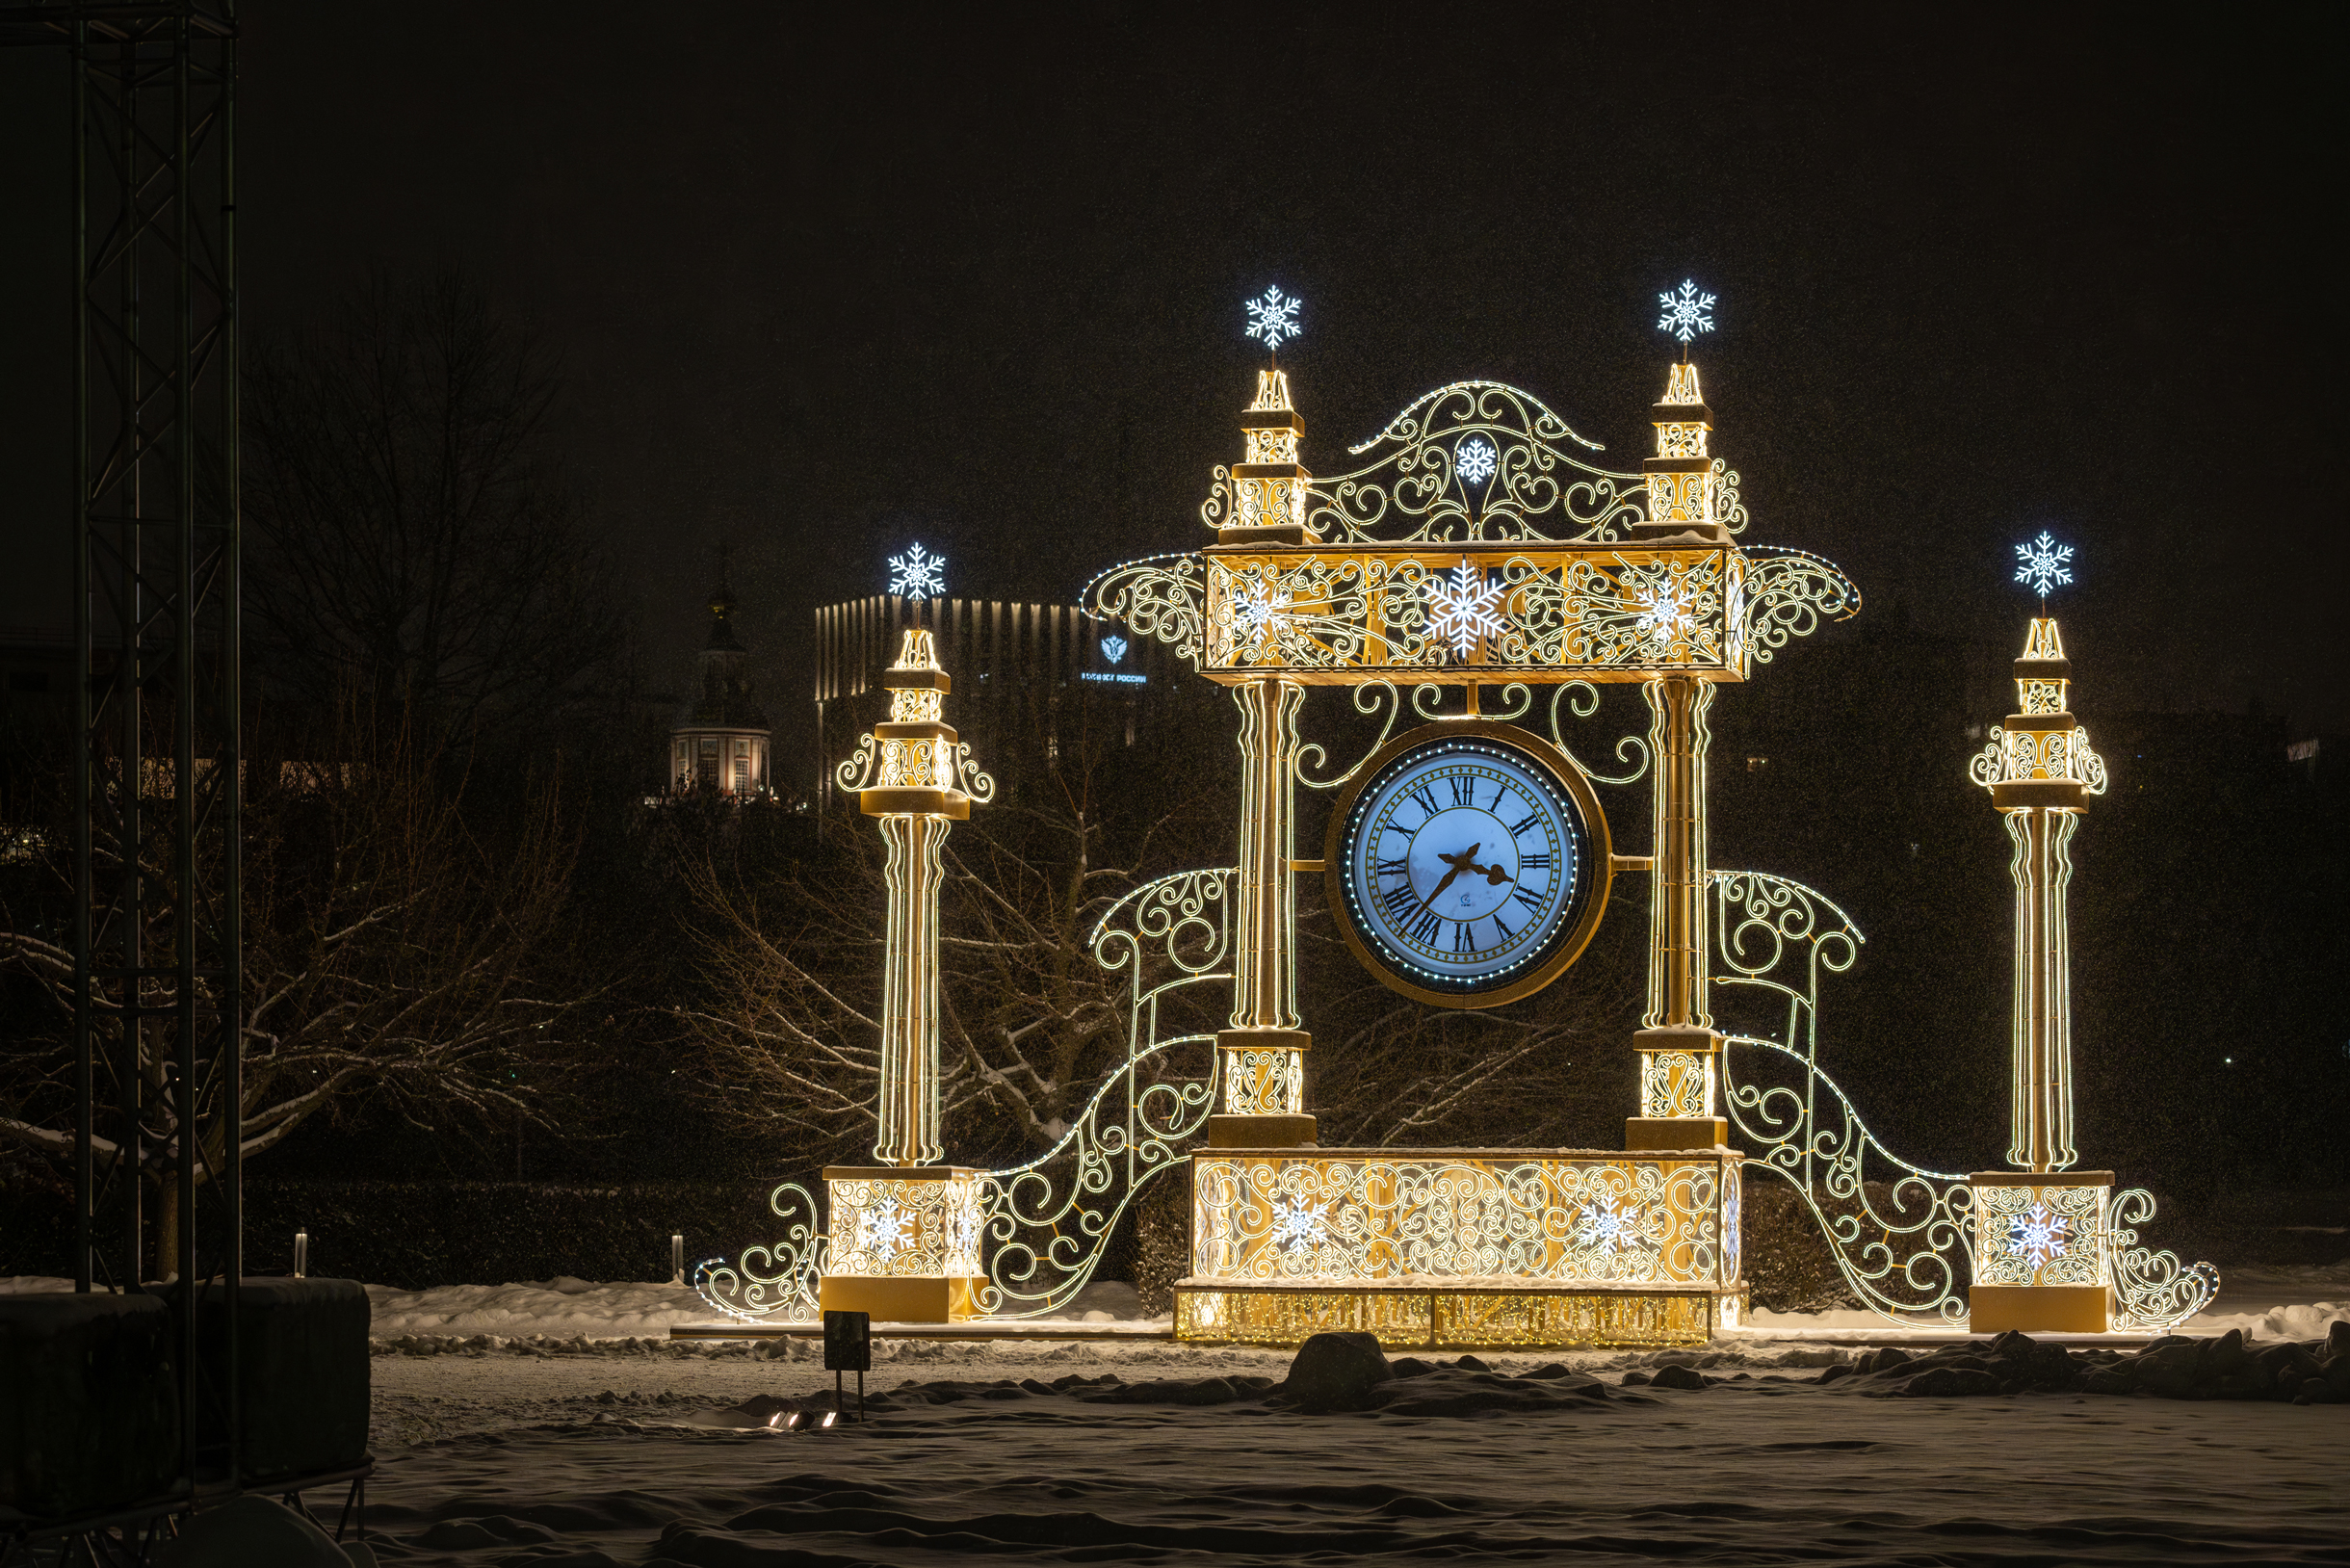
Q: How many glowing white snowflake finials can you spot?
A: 4